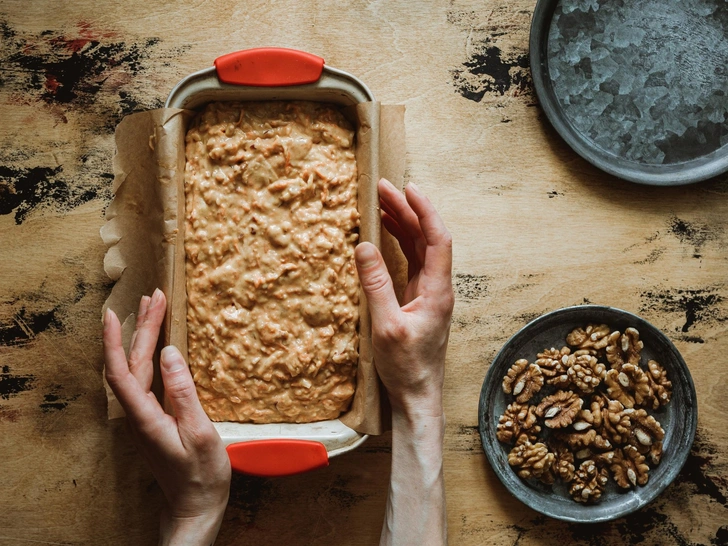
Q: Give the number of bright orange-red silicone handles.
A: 2